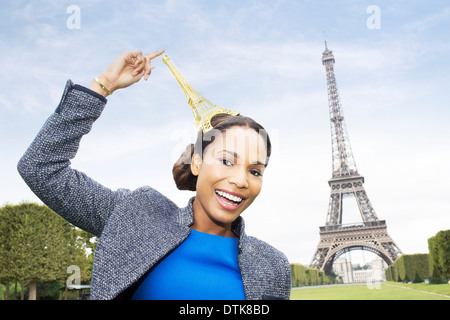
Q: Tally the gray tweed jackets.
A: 1